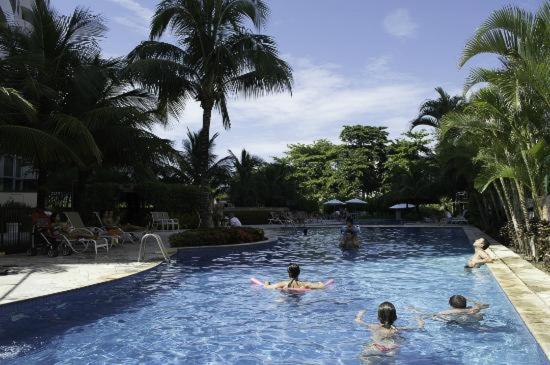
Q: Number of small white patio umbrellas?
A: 3